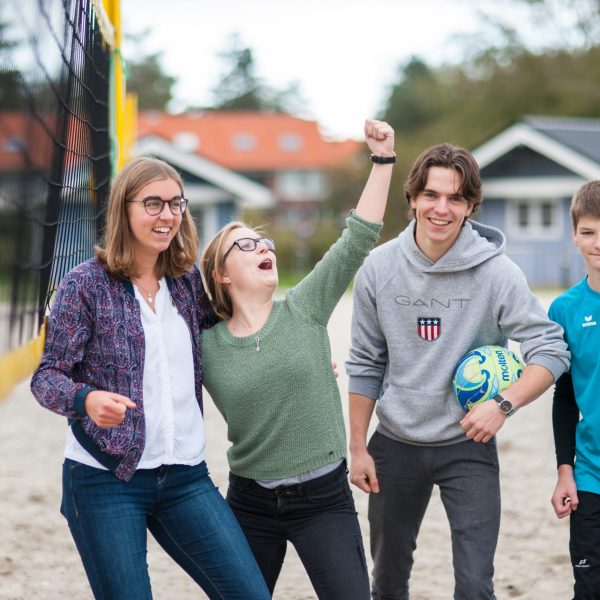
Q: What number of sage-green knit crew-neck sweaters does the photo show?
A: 1